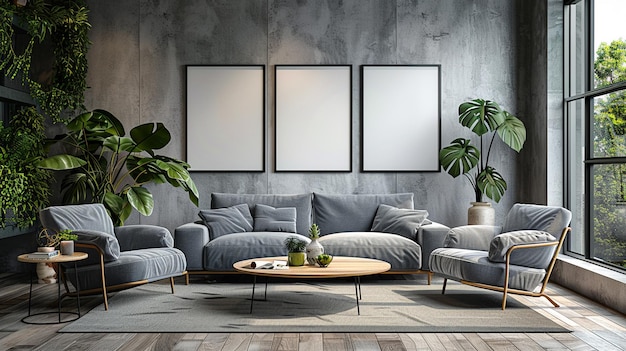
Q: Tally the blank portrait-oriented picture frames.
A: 3